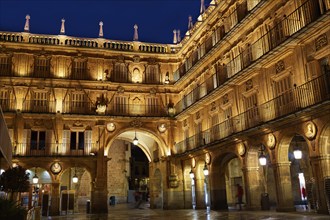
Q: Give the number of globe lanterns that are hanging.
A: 7